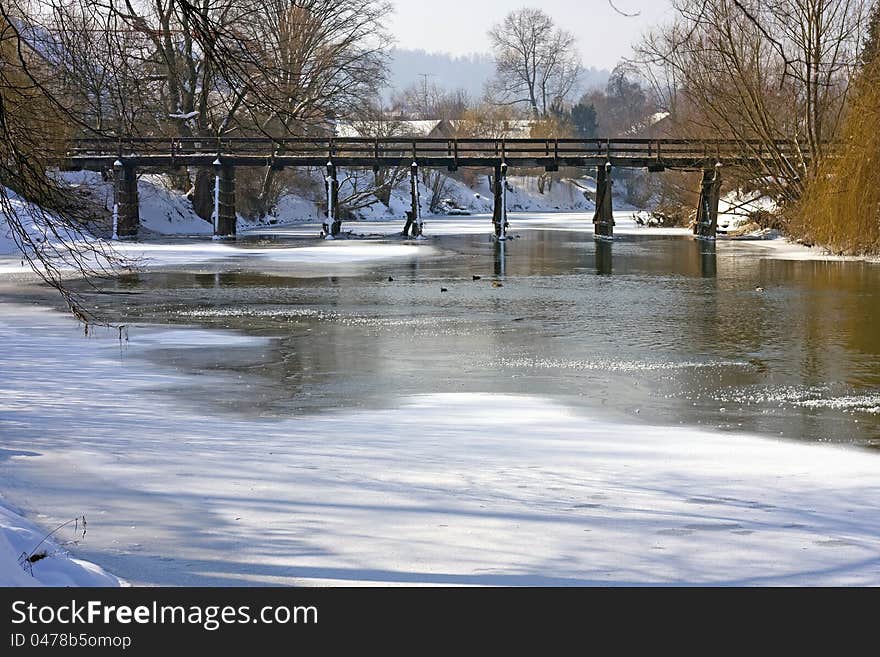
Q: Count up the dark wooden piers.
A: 7